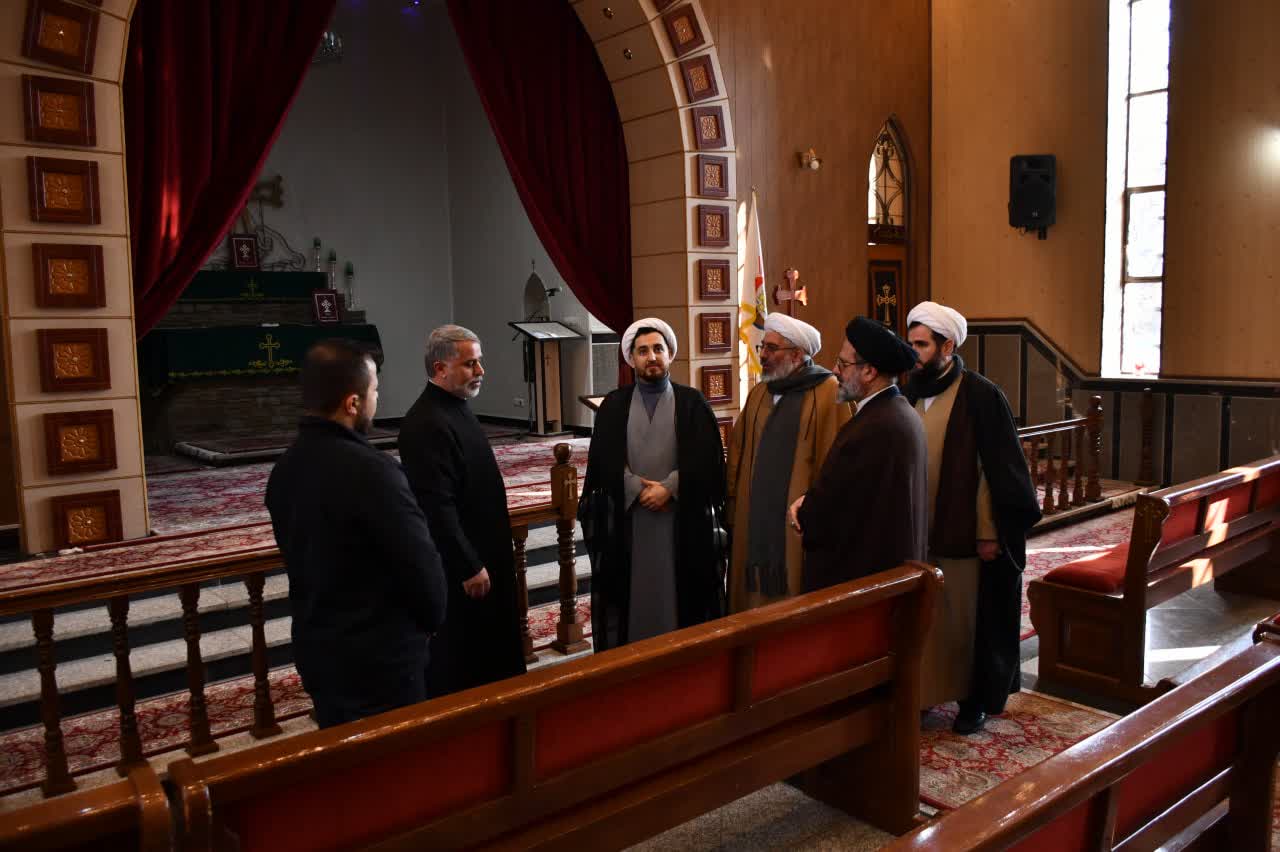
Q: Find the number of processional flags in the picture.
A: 1